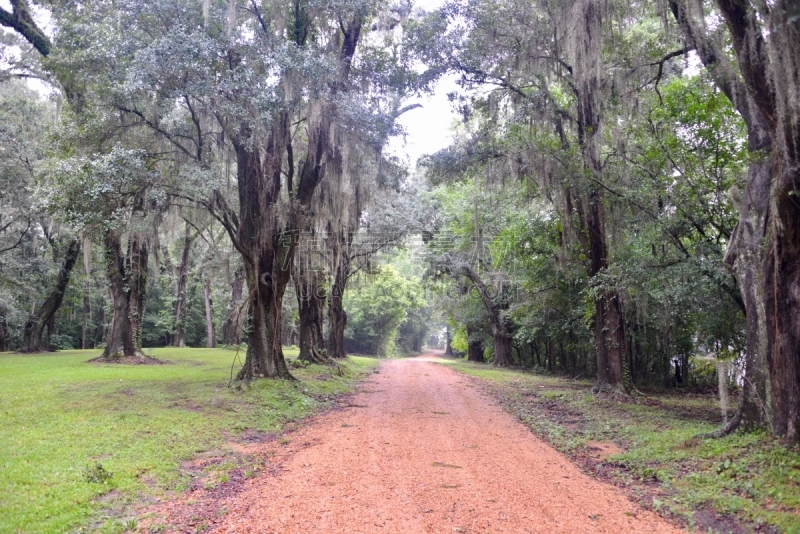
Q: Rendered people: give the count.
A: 0